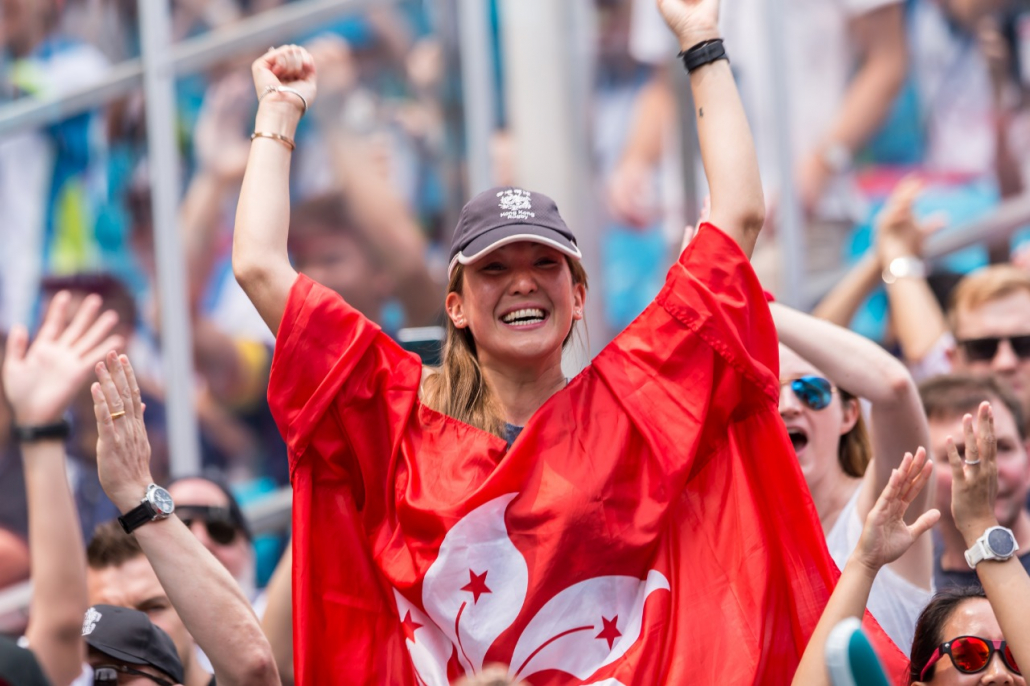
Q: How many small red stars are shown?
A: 3